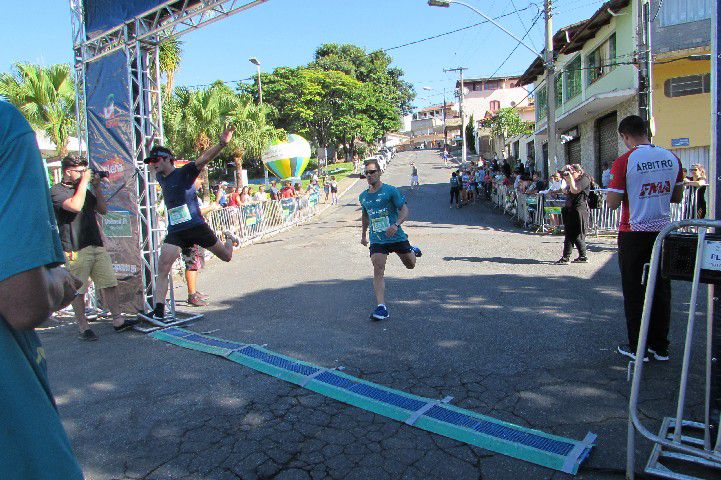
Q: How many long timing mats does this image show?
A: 1